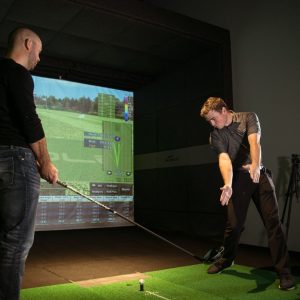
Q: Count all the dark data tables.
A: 1